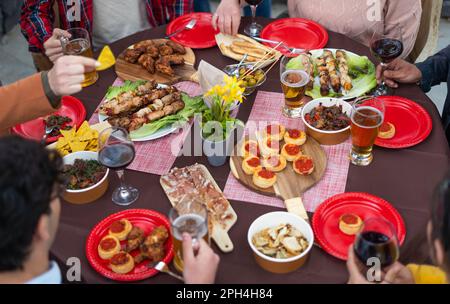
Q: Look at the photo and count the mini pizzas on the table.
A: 14